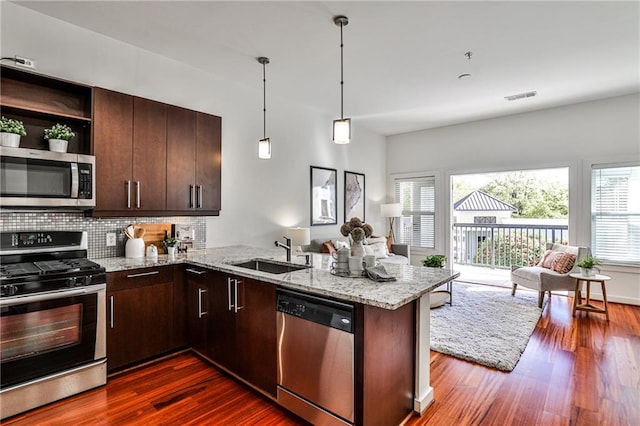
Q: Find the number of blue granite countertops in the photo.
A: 0